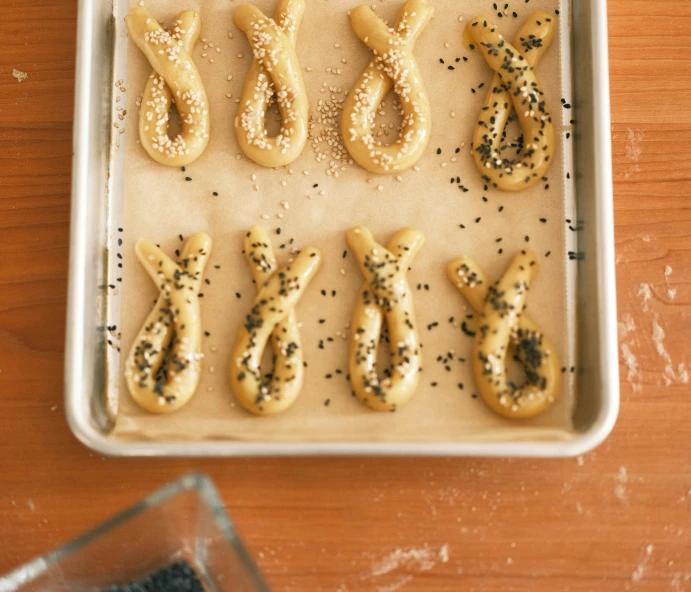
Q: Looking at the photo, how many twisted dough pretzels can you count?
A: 8